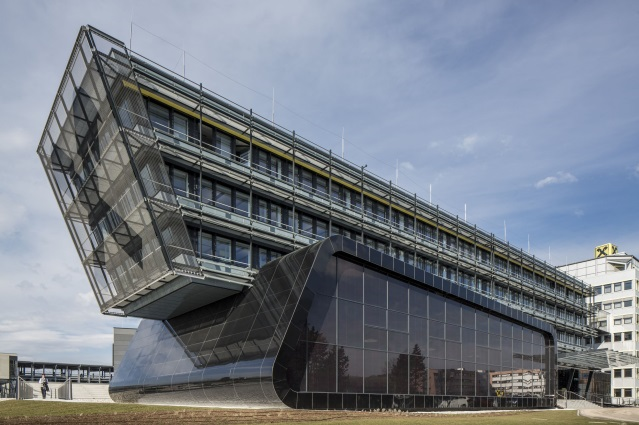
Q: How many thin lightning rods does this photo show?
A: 11